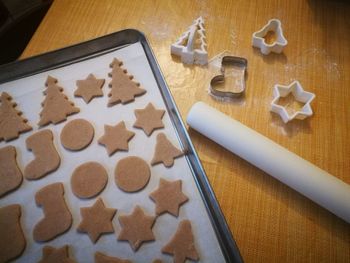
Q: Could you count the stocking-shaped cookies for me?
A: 4